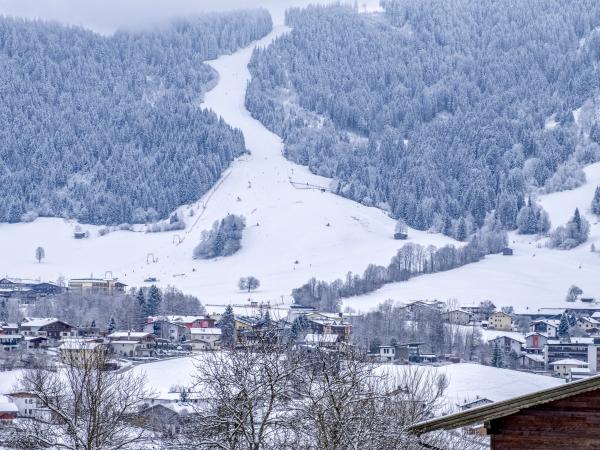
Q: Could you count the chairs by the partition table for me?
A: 0